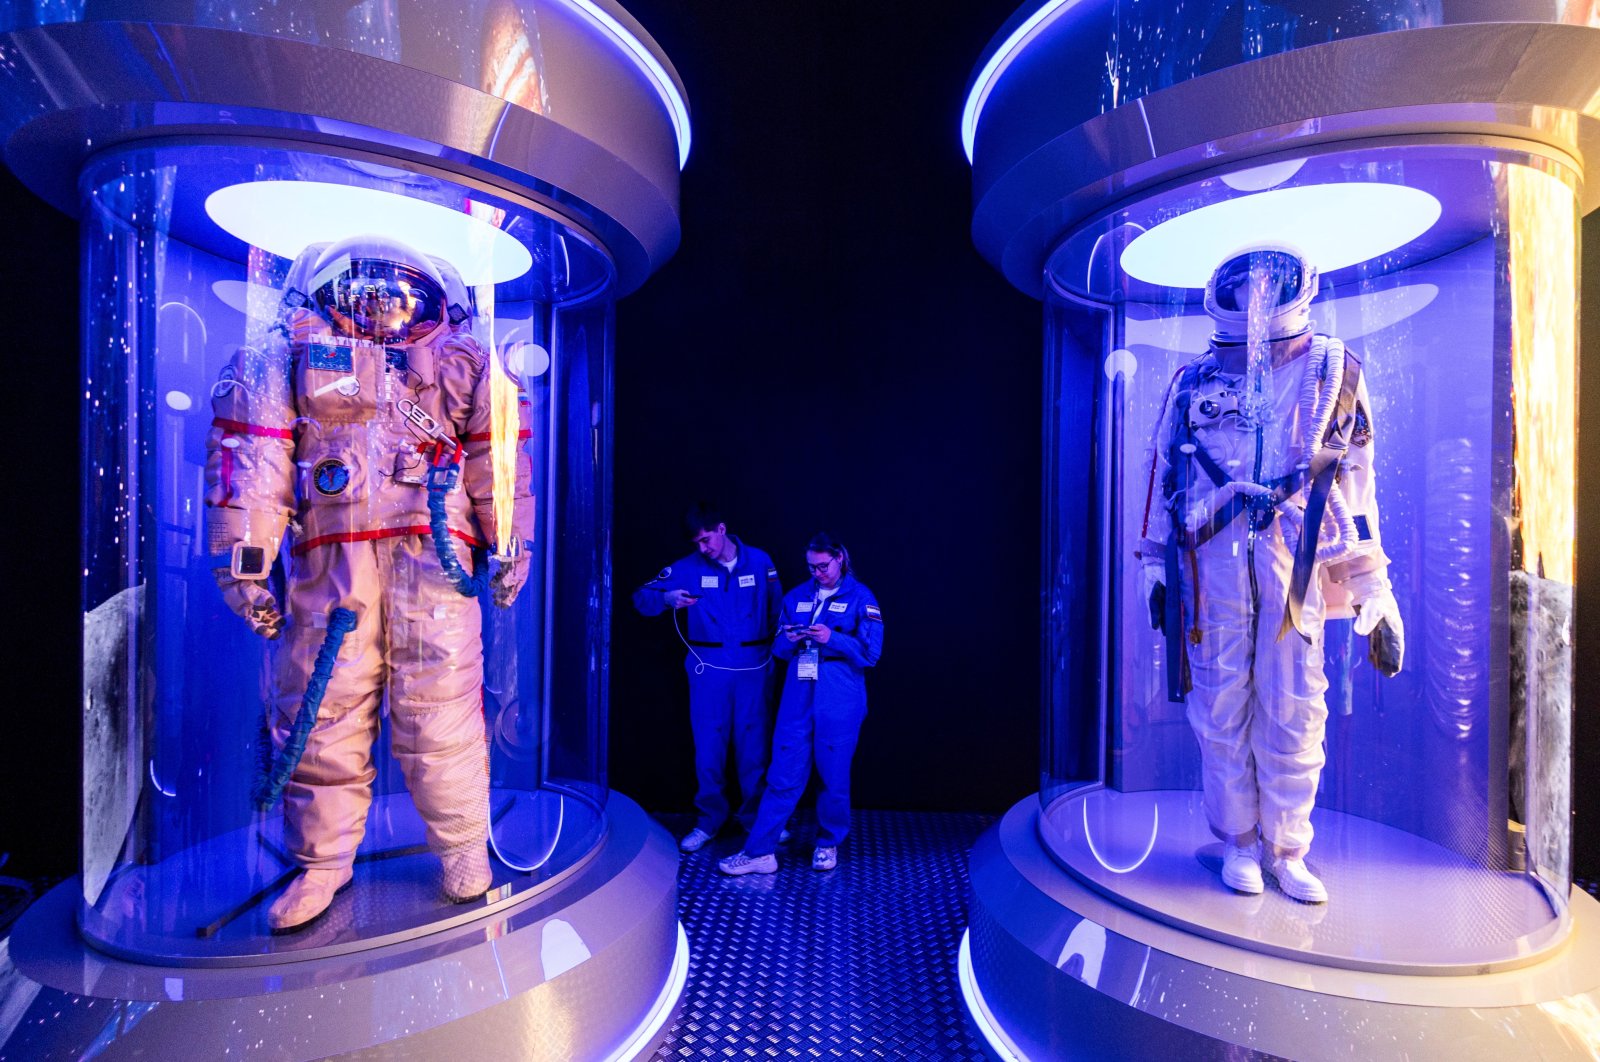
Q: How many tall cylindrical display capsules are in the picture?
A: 2